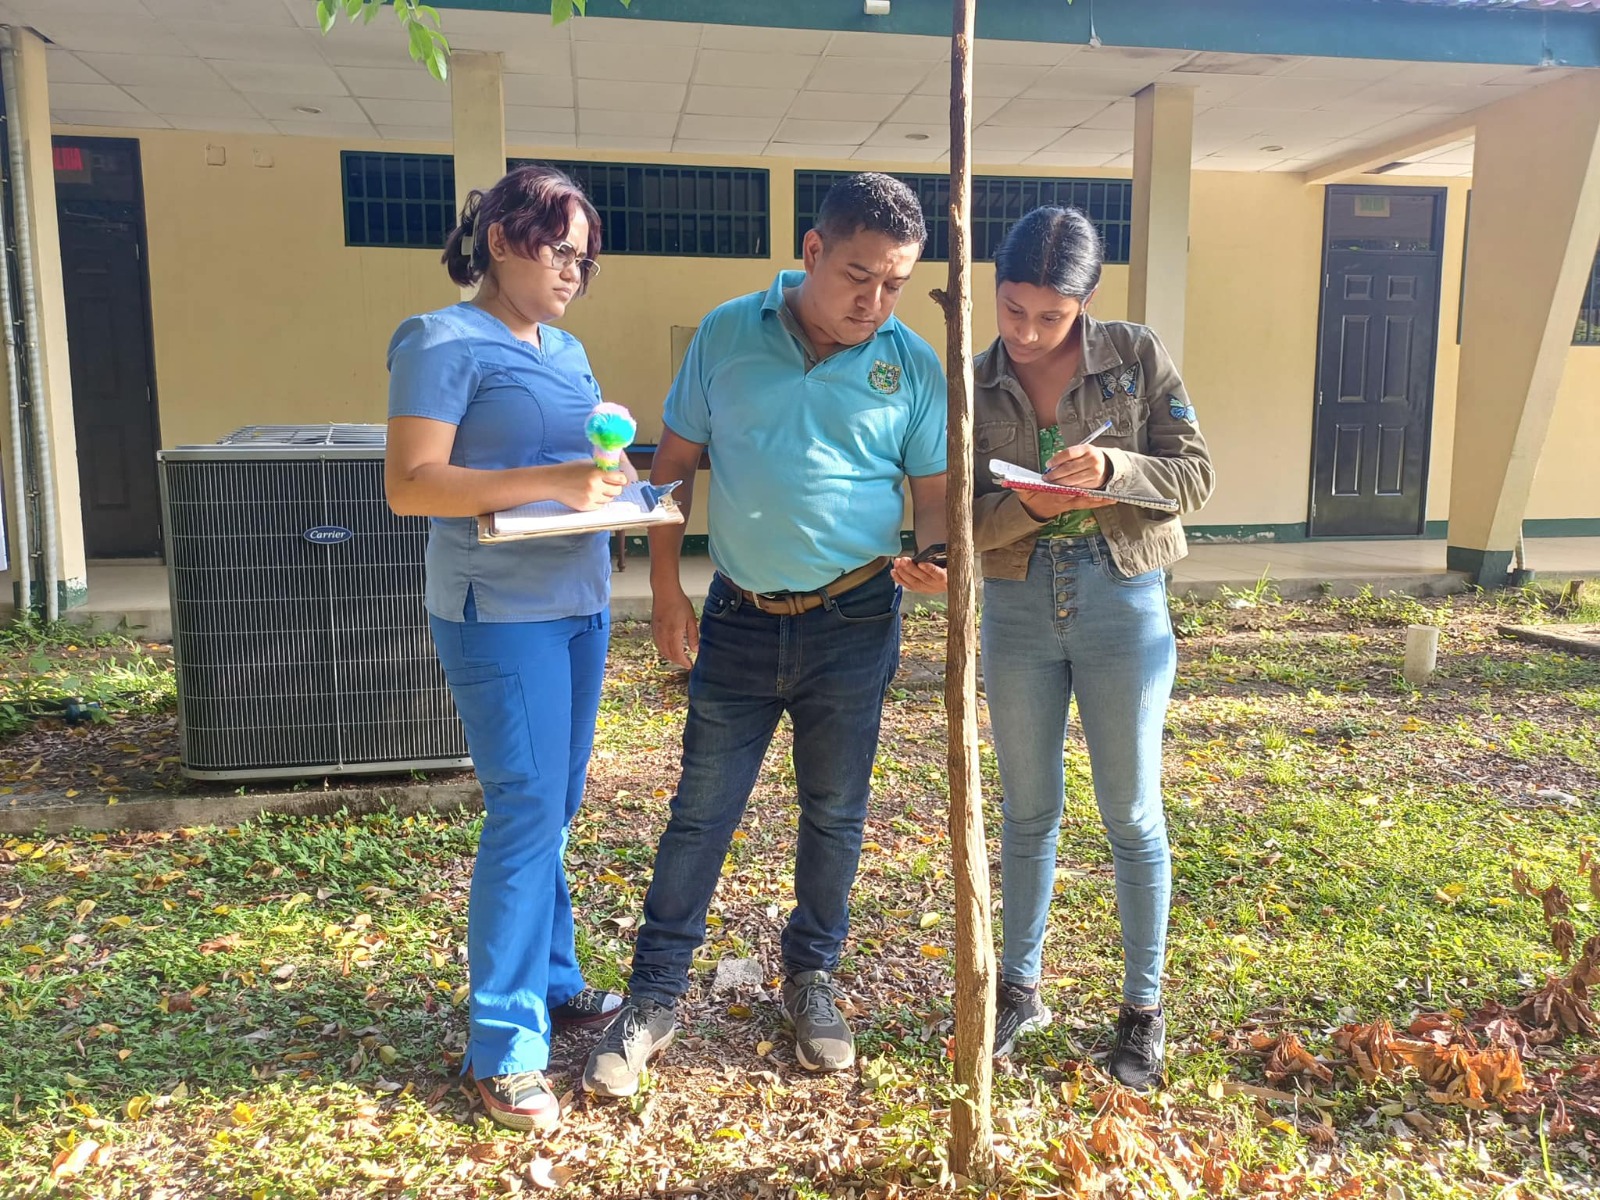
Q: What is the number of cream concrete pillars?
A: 4